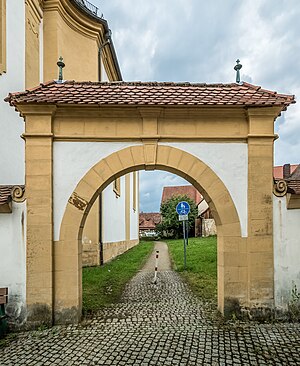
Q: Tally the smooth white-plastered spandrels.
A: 2